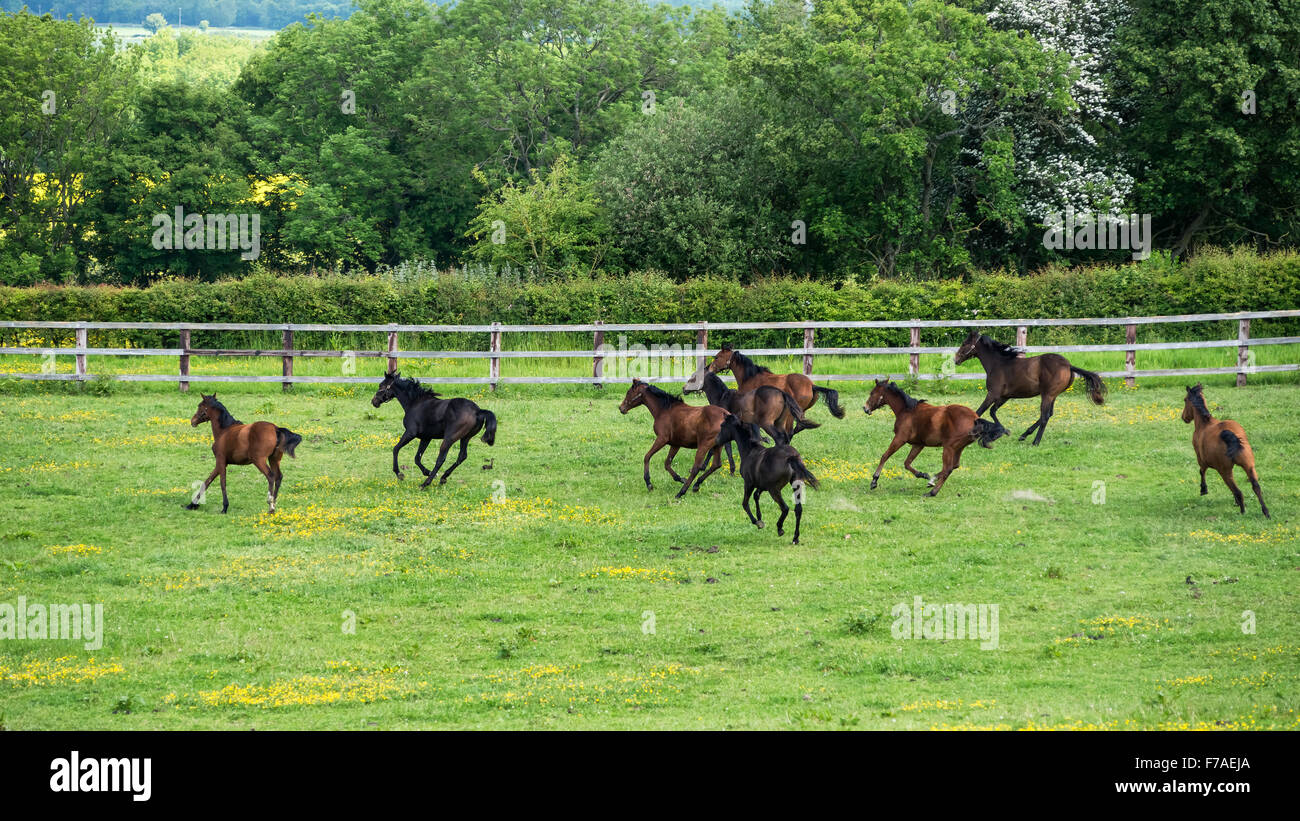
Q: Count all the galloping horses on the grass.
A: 9